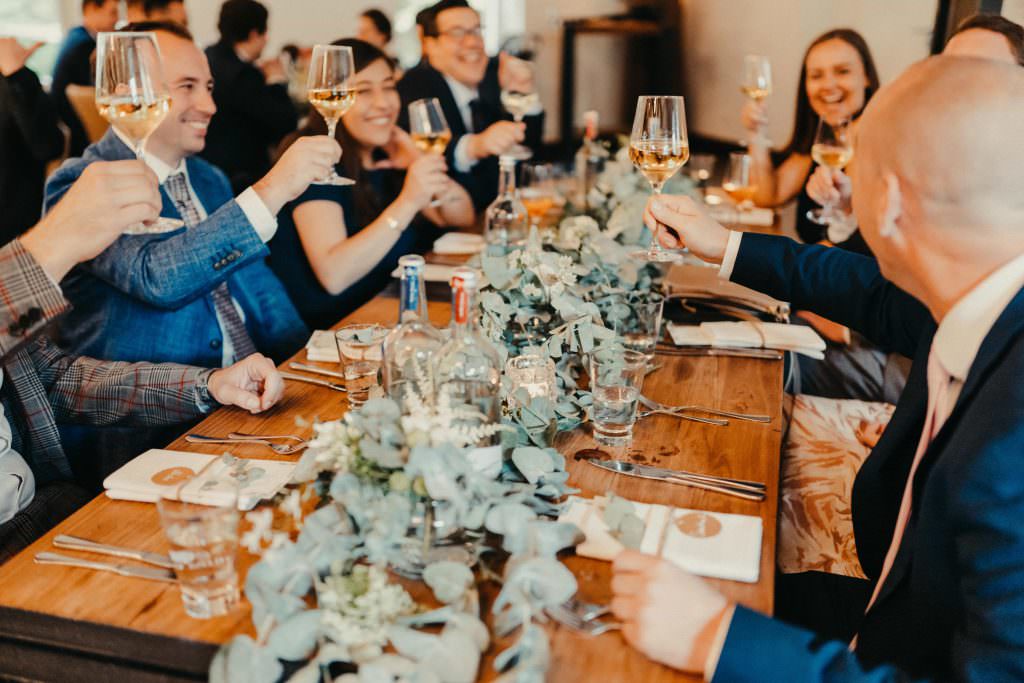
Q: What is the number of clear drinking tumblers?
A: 4